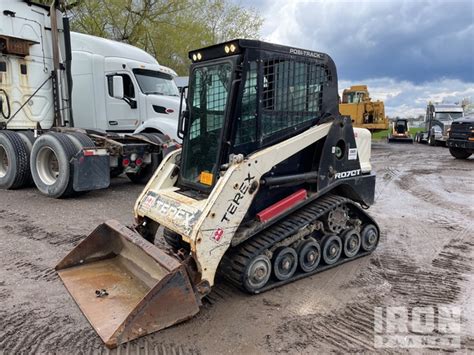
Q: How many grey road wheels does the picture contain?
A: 6